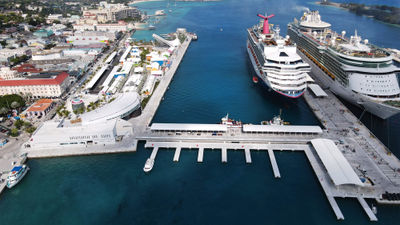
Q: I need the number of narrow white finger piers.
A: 8